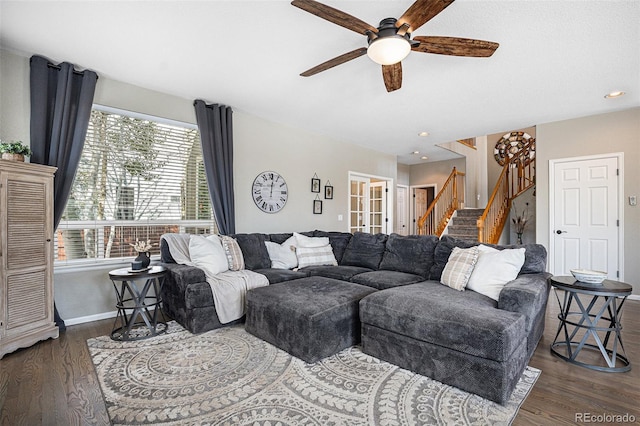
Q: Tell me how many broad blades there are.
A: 5